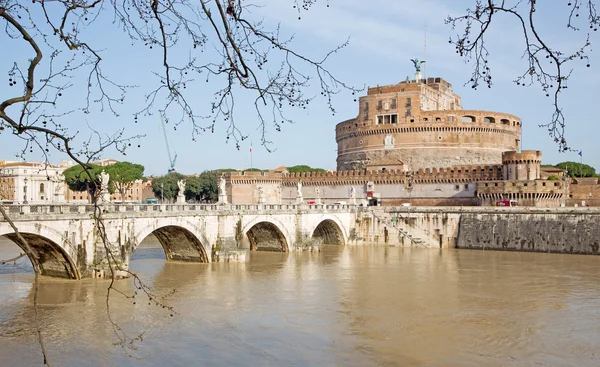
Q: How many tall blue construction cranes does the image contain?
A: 1